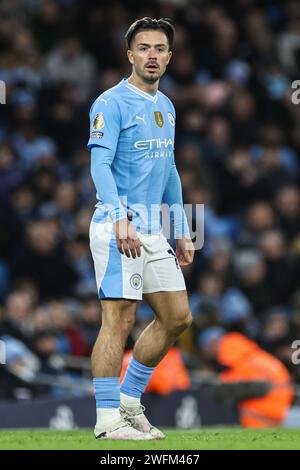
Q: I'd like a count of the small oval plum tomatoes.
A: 0